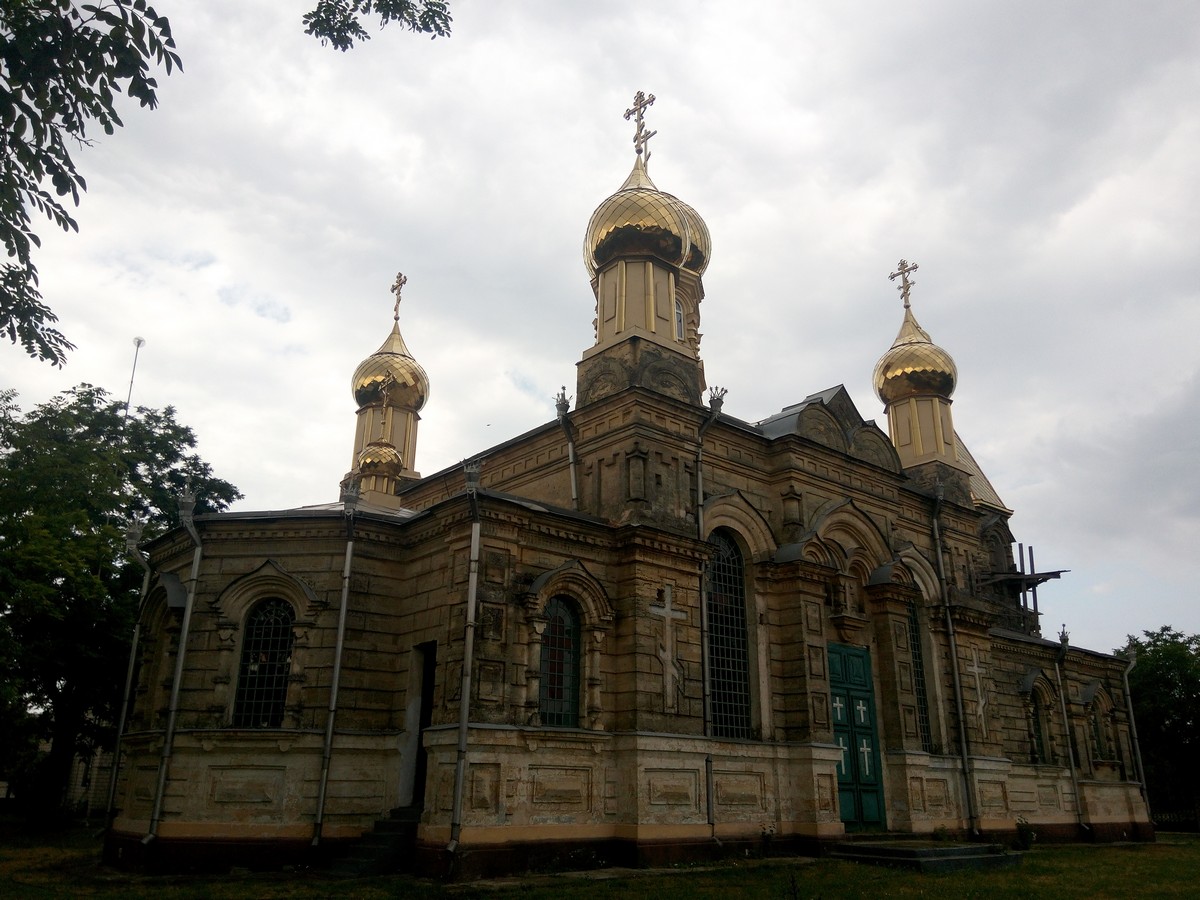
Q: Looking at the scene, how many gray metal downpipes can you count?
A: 9